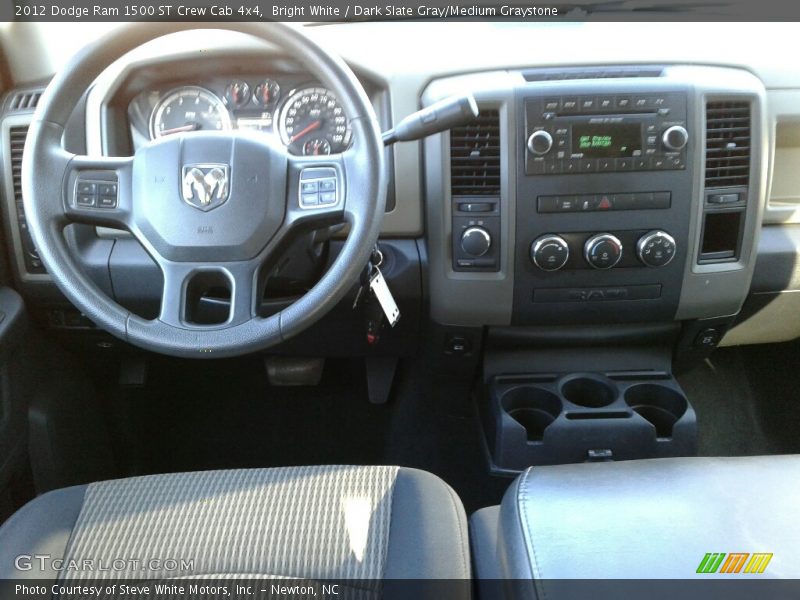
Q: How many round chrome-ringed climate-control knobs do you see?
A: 3